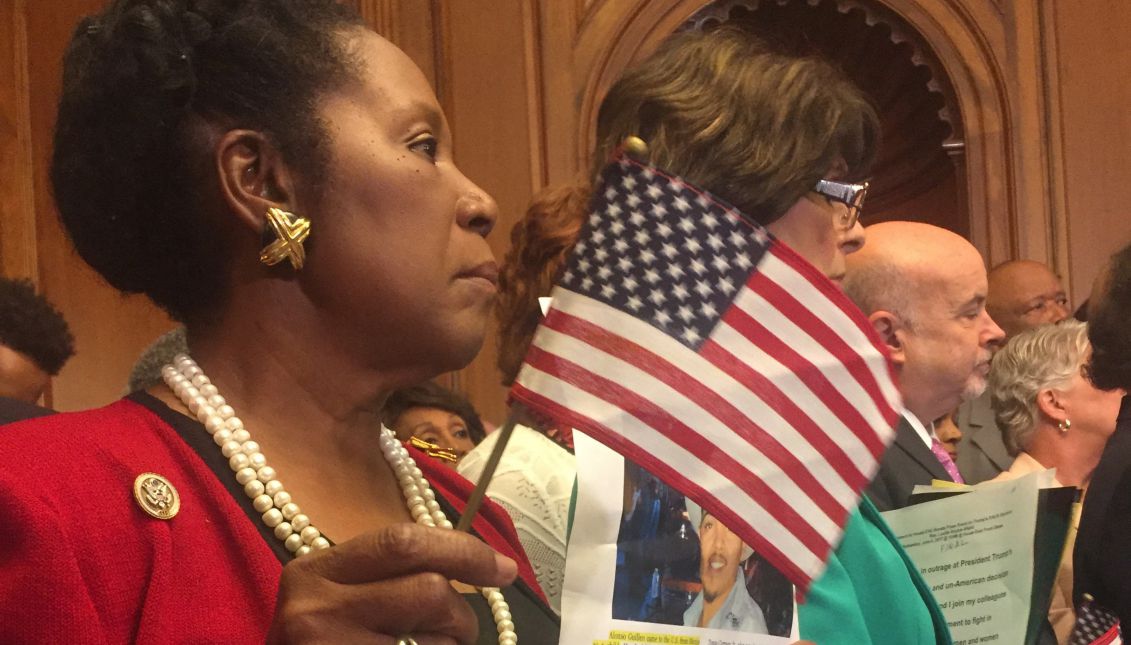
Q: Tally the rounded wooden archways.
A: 1